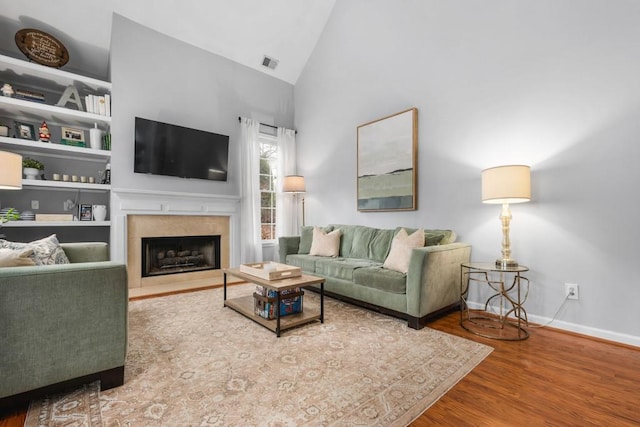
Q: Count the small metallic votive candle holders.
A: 5